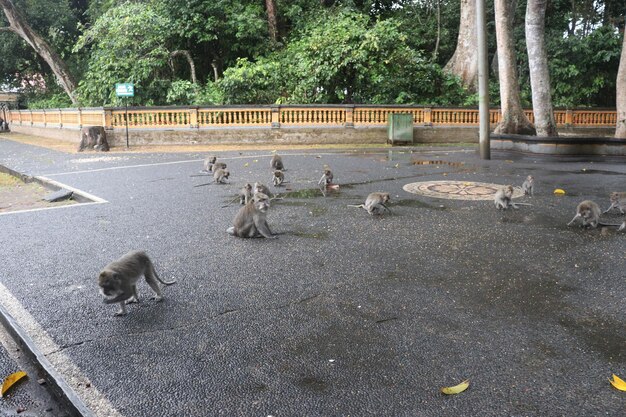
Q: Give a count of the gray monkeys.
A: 15